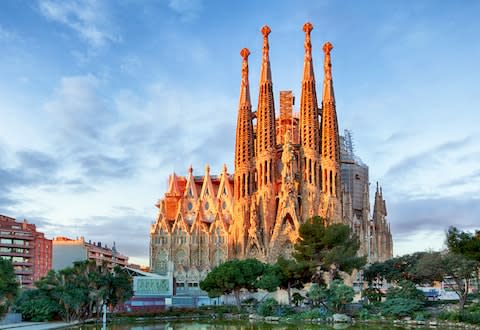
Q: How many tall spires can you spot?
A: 4